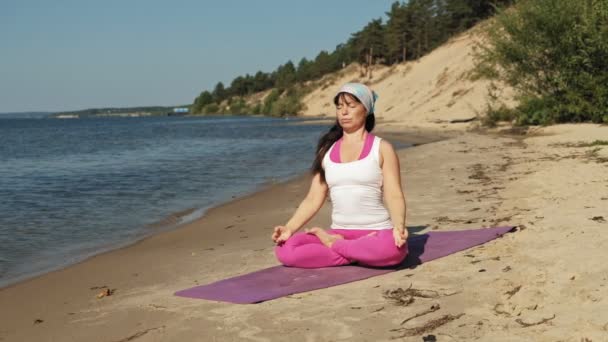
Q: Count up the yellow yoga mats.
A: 0